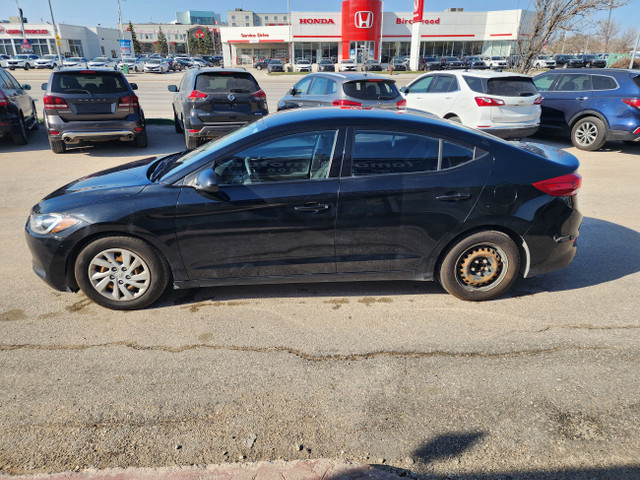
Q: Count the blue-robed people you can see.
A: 0